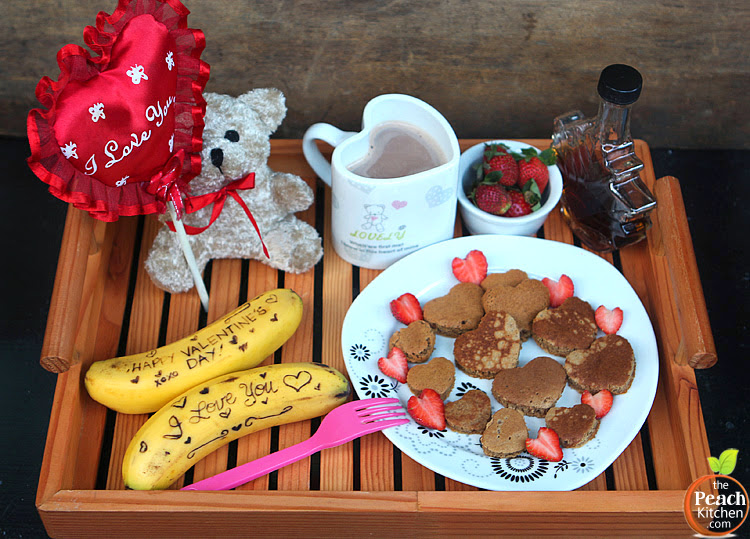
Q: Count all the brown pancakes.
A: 12